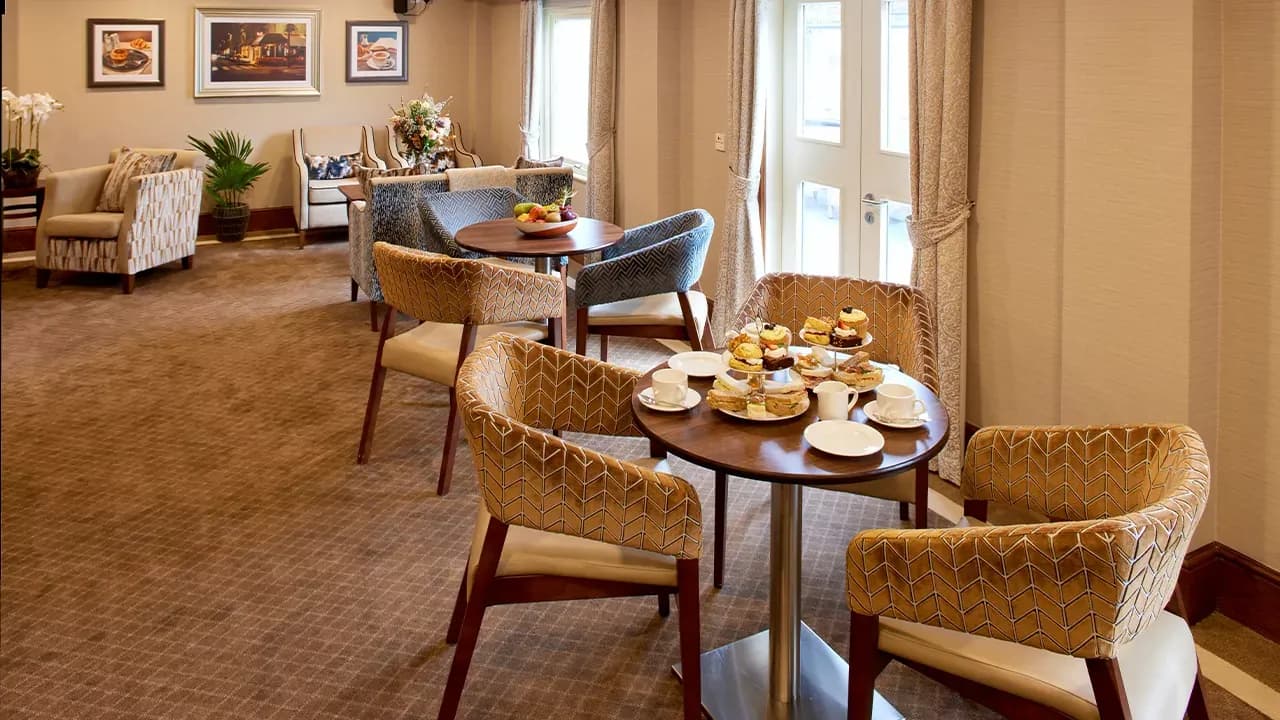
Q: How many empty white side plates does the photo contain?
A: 2